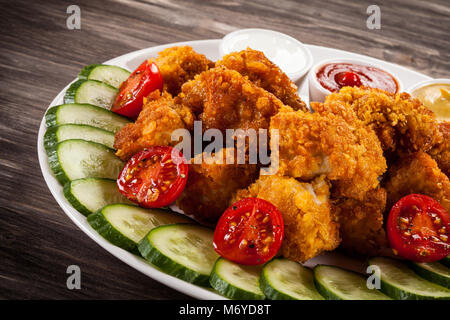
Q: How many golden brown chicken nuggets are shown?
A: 11